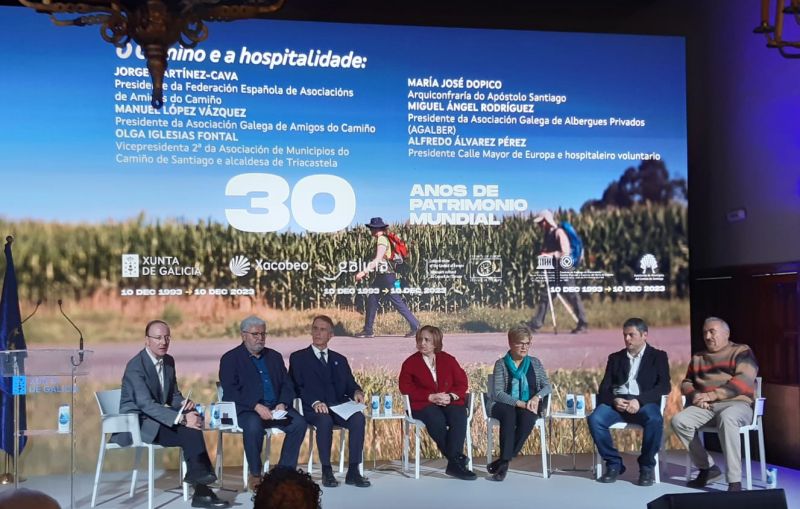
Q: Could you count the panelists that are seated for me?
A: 7